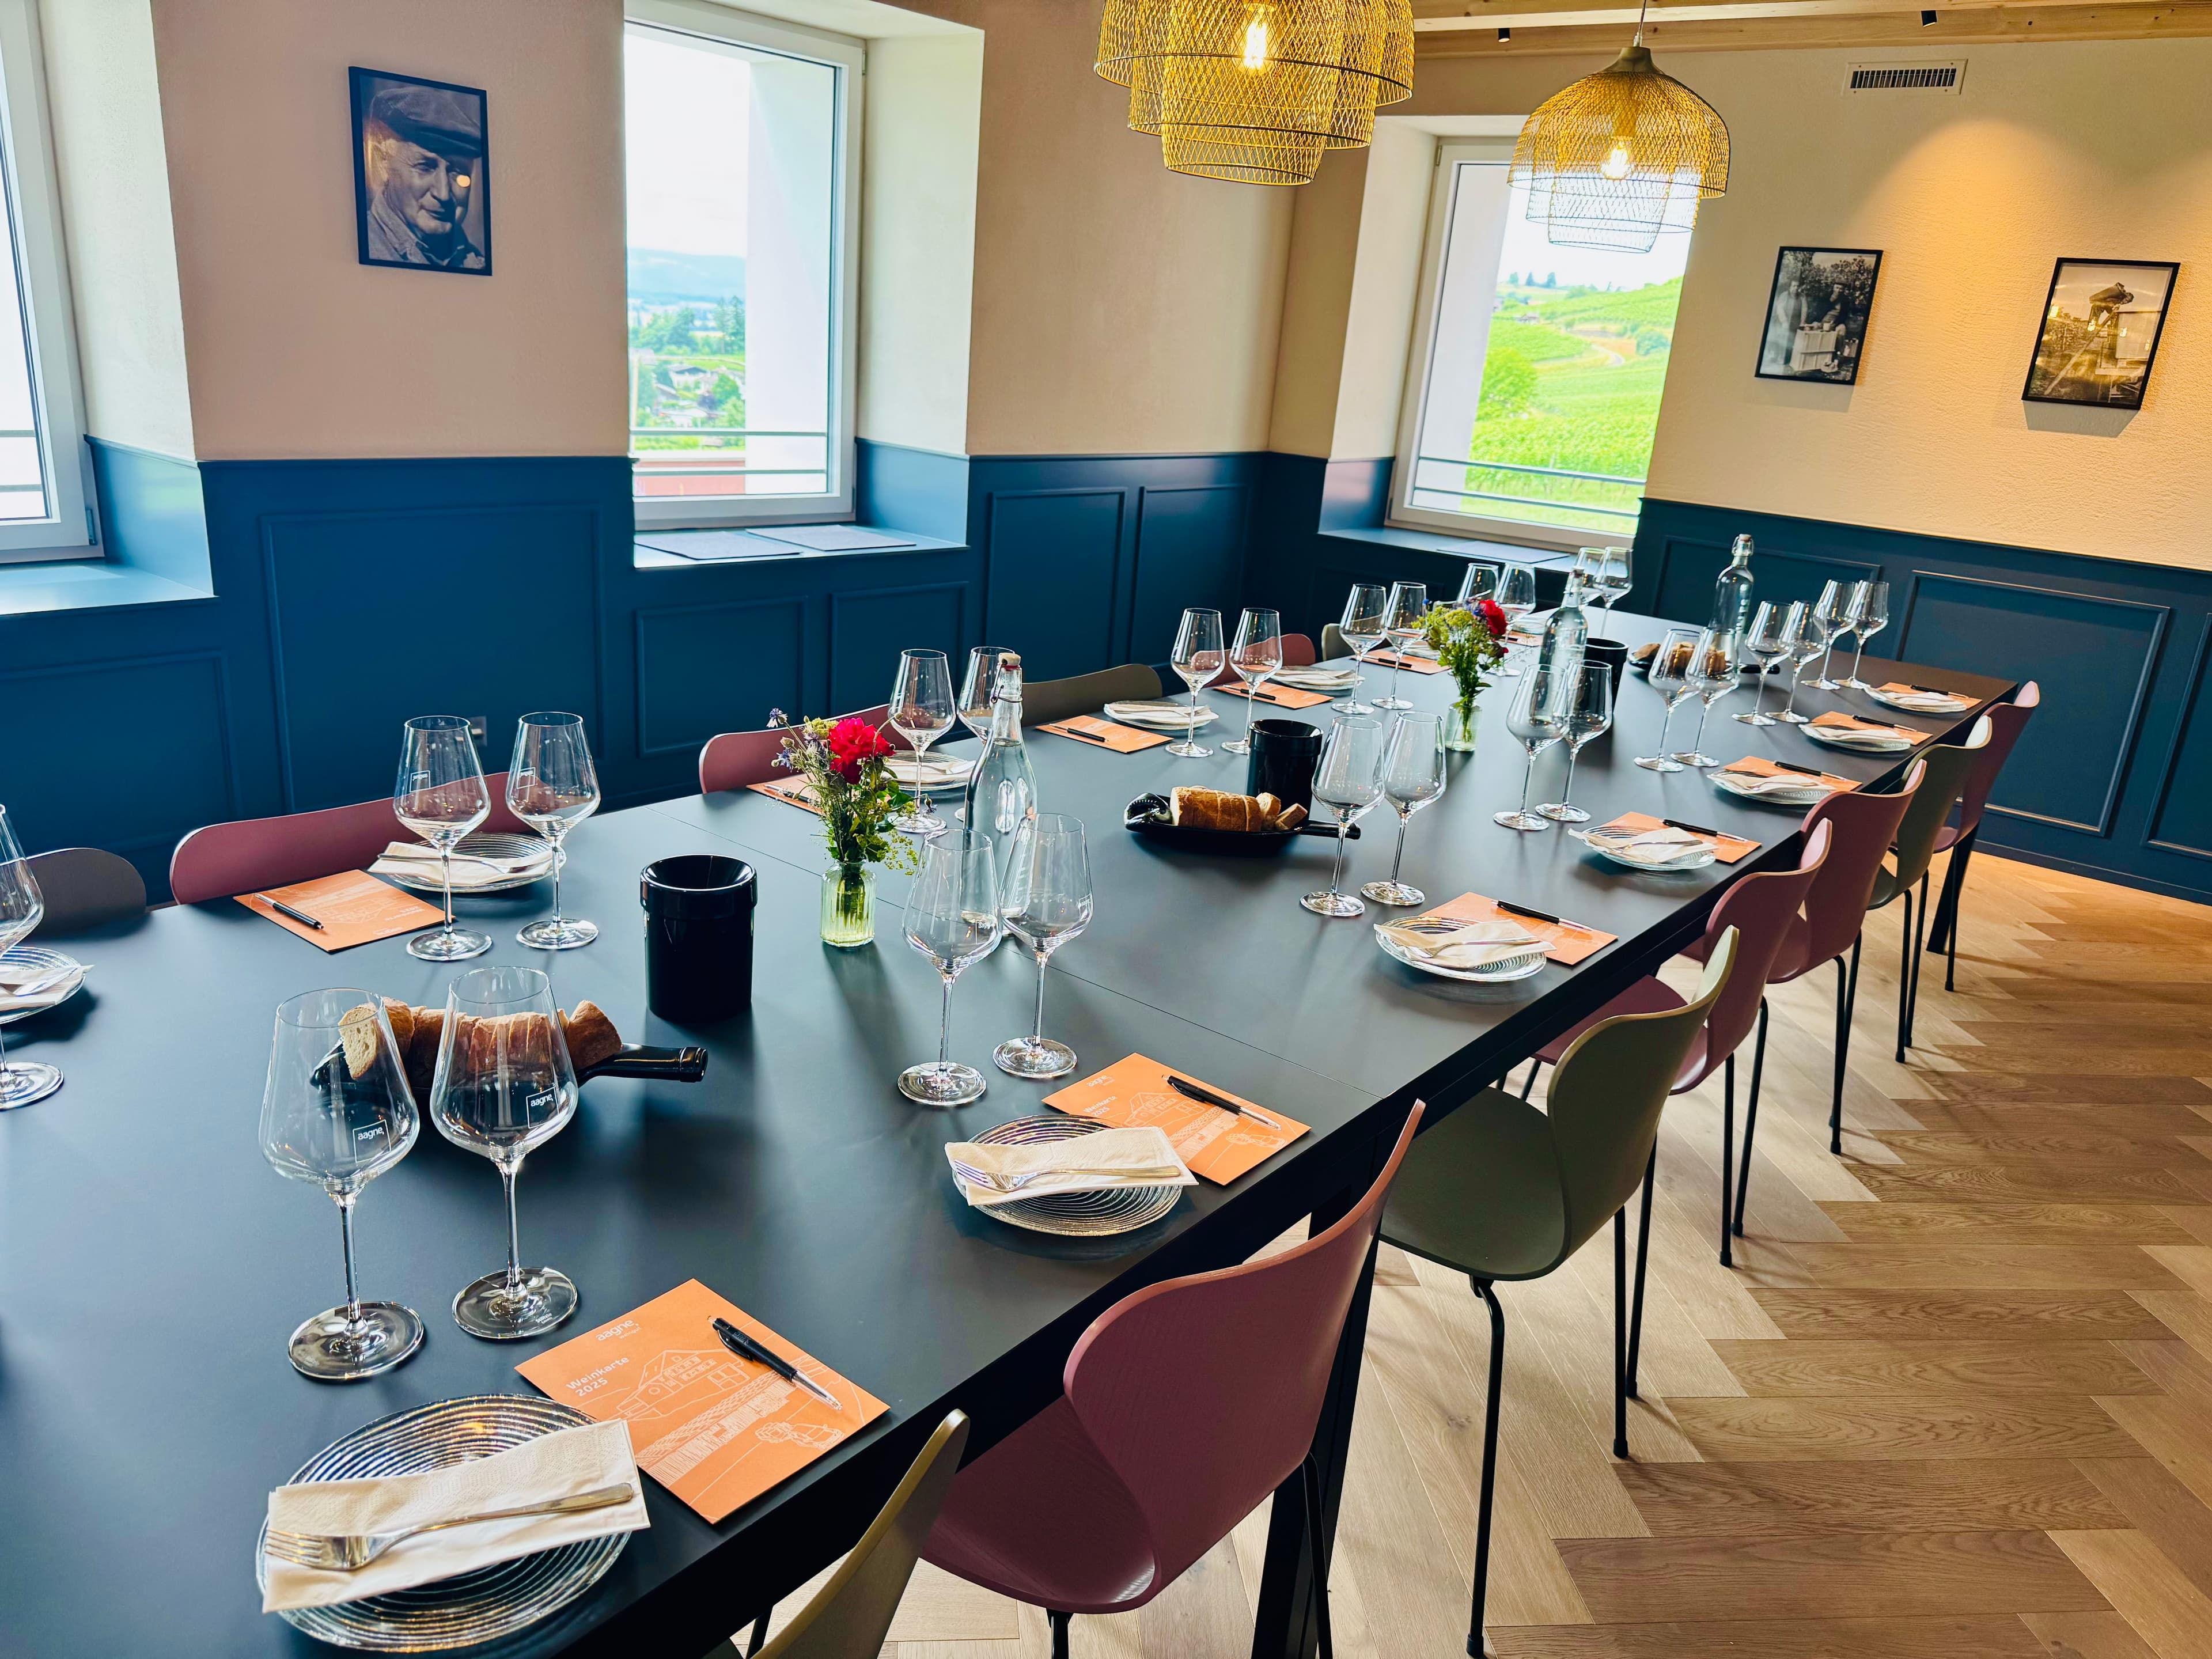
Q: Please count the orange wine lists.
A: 13